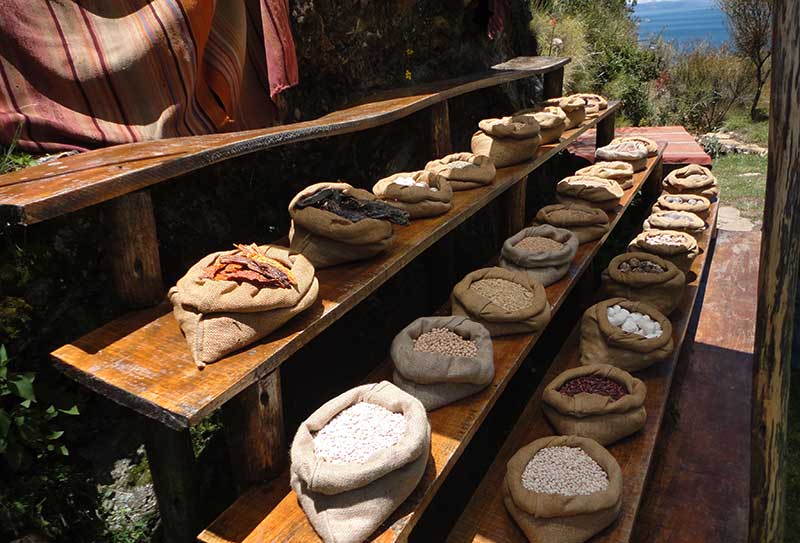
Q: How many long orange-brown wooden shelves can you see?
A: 4